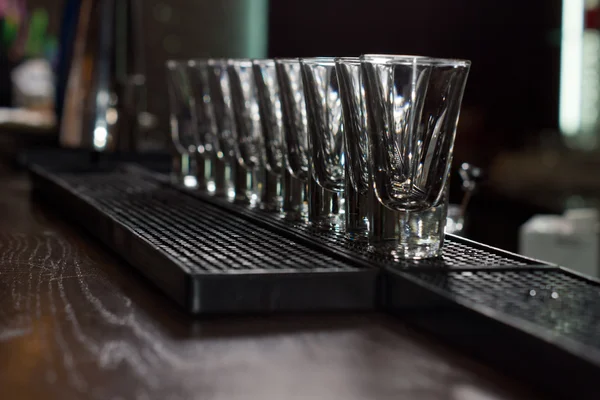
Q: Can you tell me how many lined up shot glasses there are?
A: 9